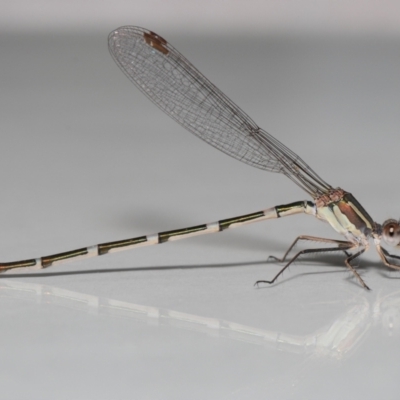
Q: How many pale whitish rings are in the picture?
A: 5